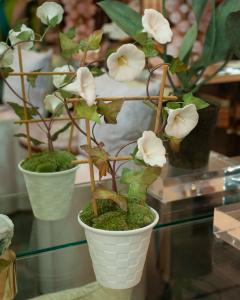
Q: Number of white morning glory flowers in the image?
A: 10